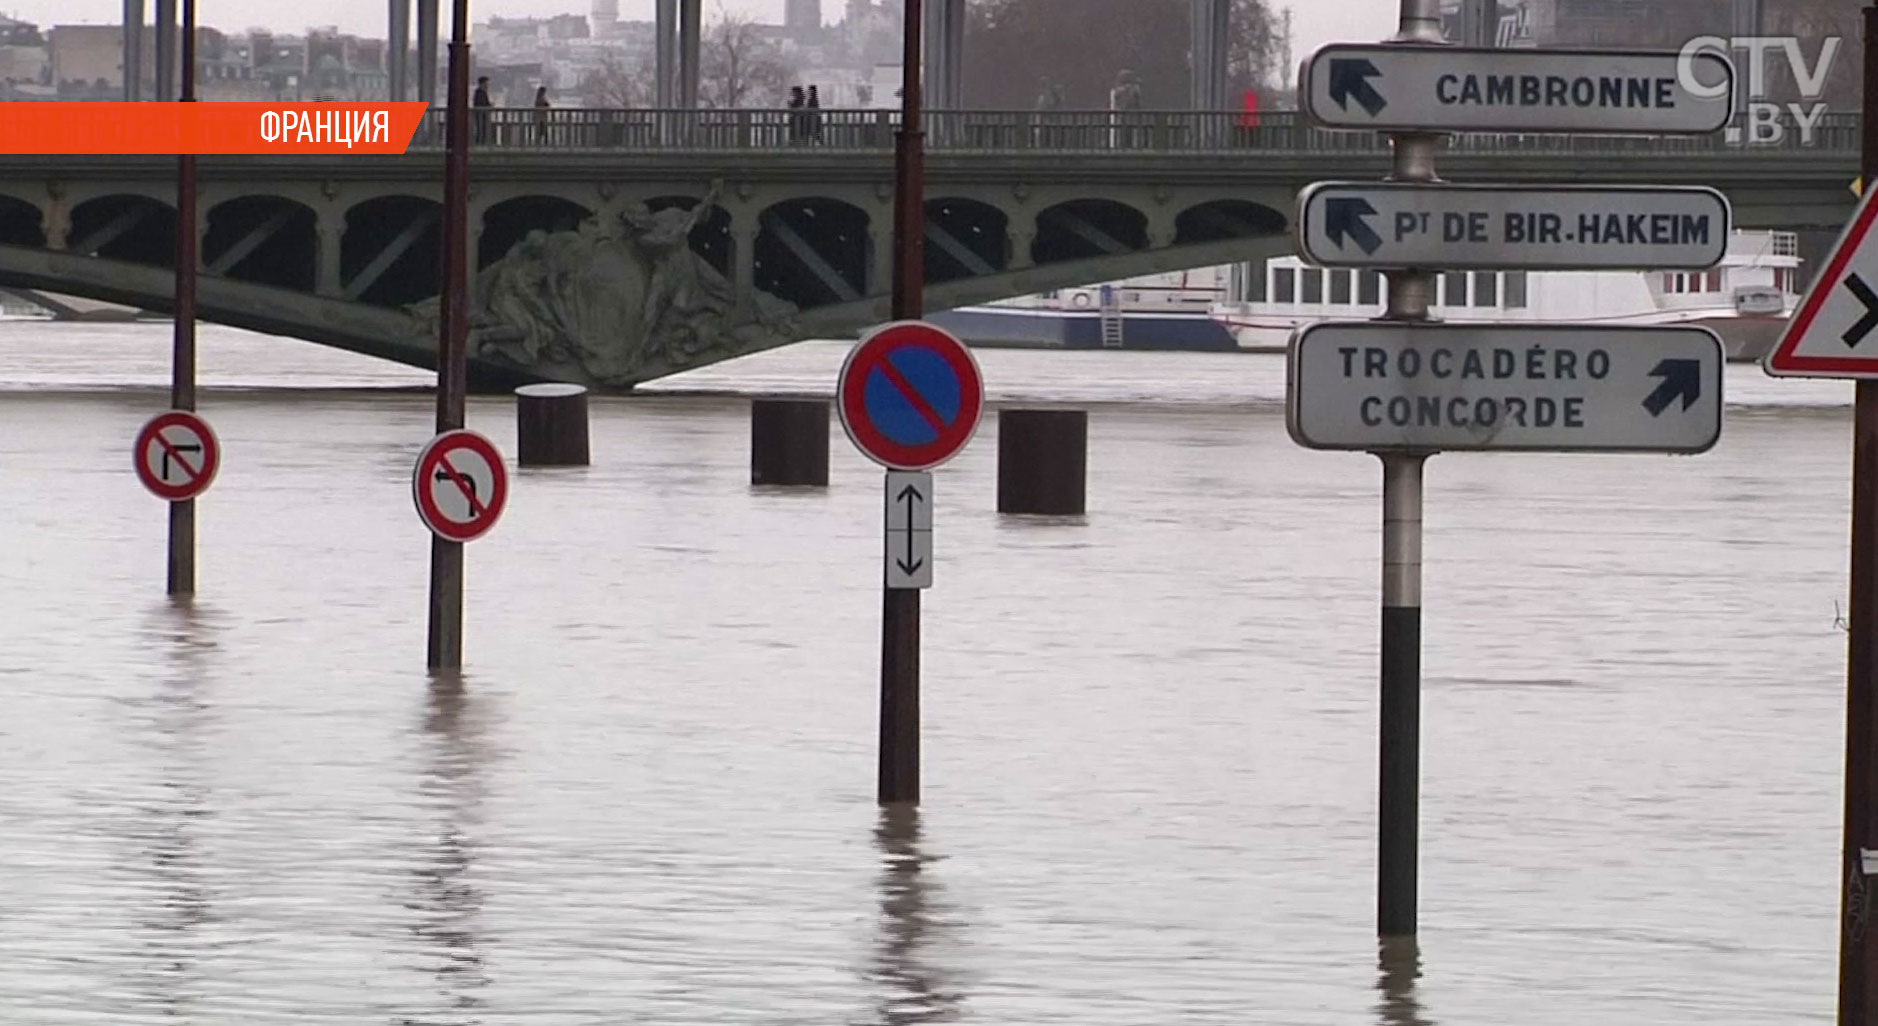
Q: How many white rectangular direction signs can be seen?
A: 3